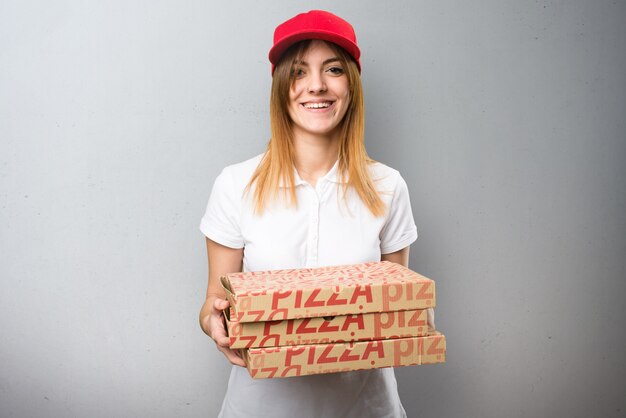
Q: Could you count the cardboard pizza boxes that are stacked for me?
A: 3